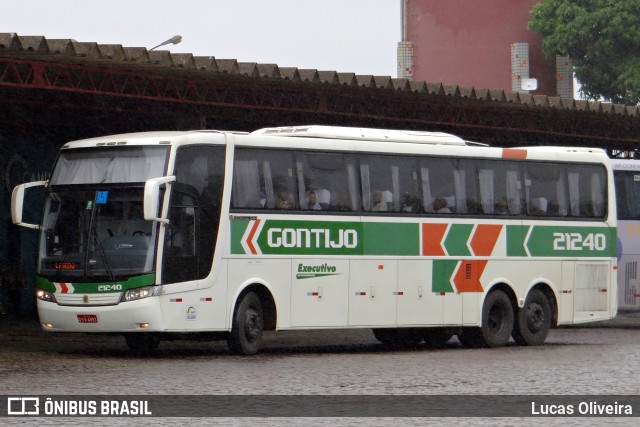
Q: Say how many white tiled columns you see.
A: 3